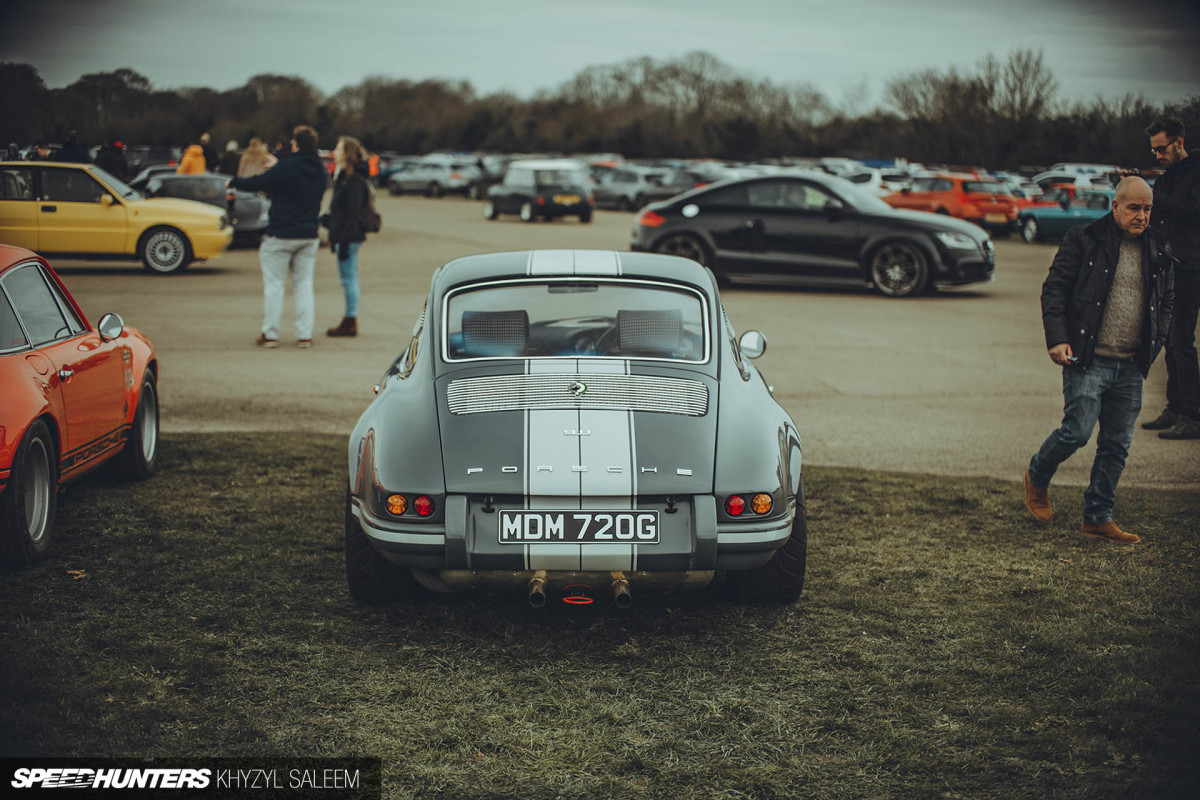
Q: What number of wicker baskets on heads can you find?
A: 0